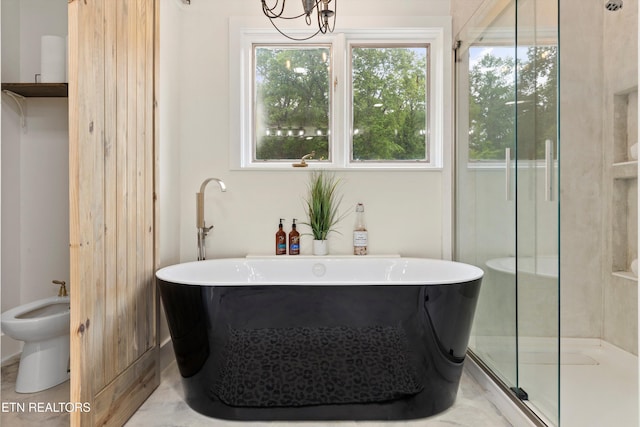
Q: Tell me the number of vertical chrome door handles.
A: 2